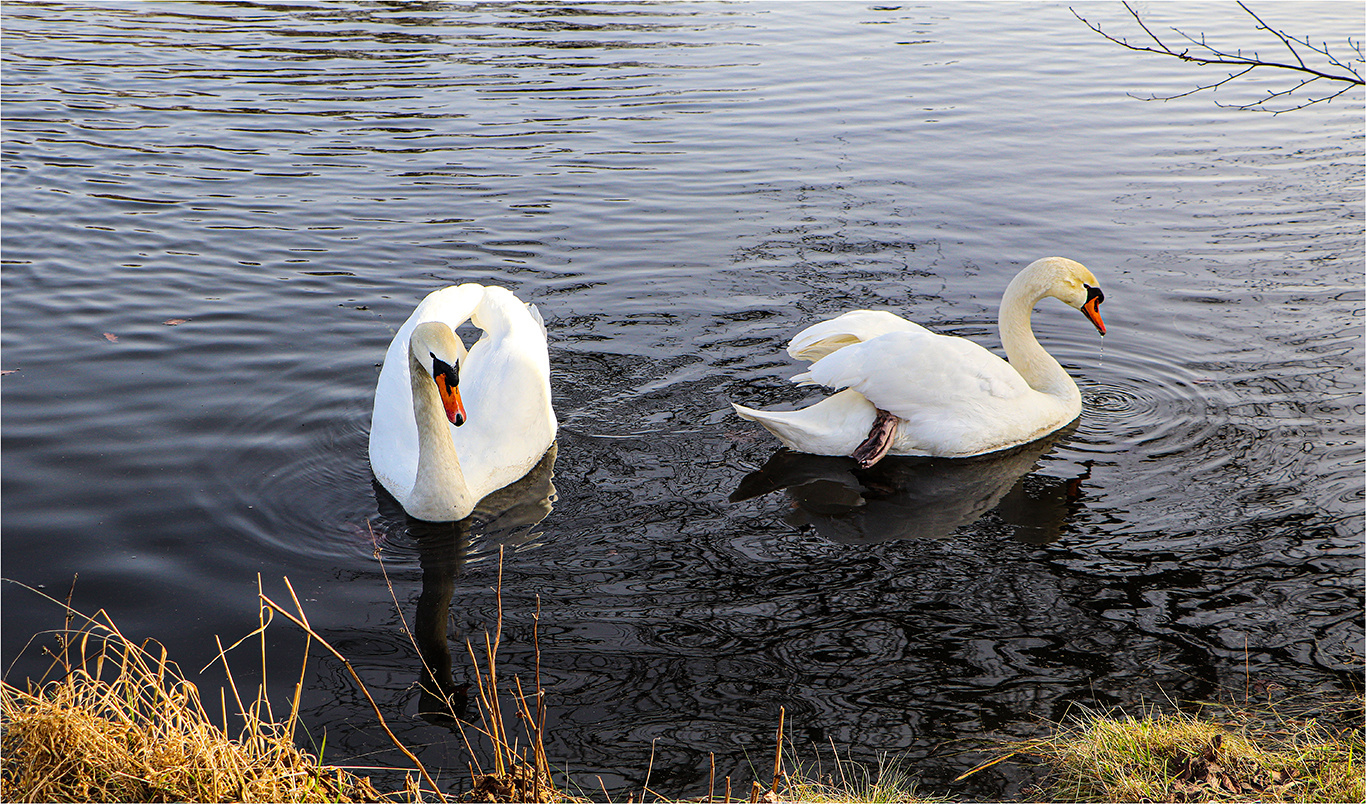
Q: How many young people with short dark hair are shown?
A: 0